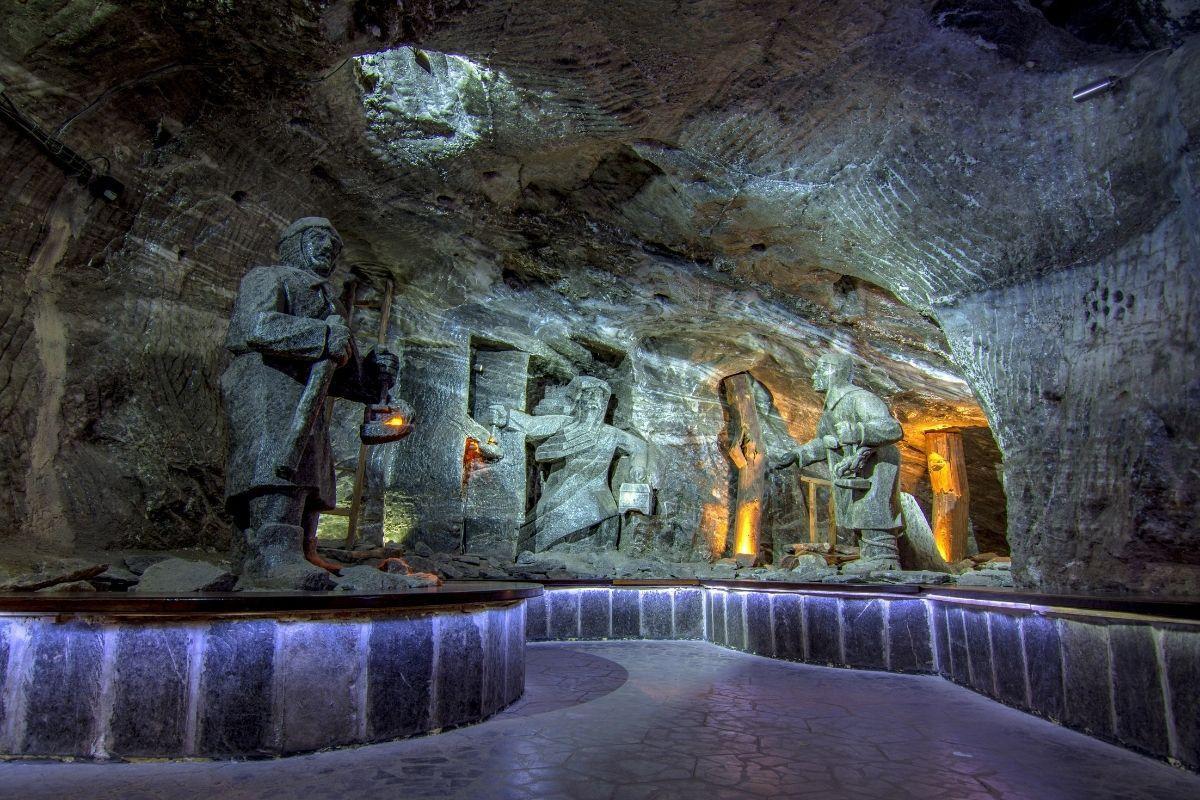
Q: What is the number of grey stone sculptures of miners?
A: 3